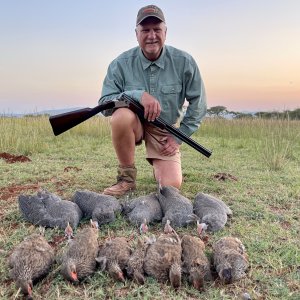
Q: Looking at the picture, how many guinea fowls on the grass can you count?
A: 5